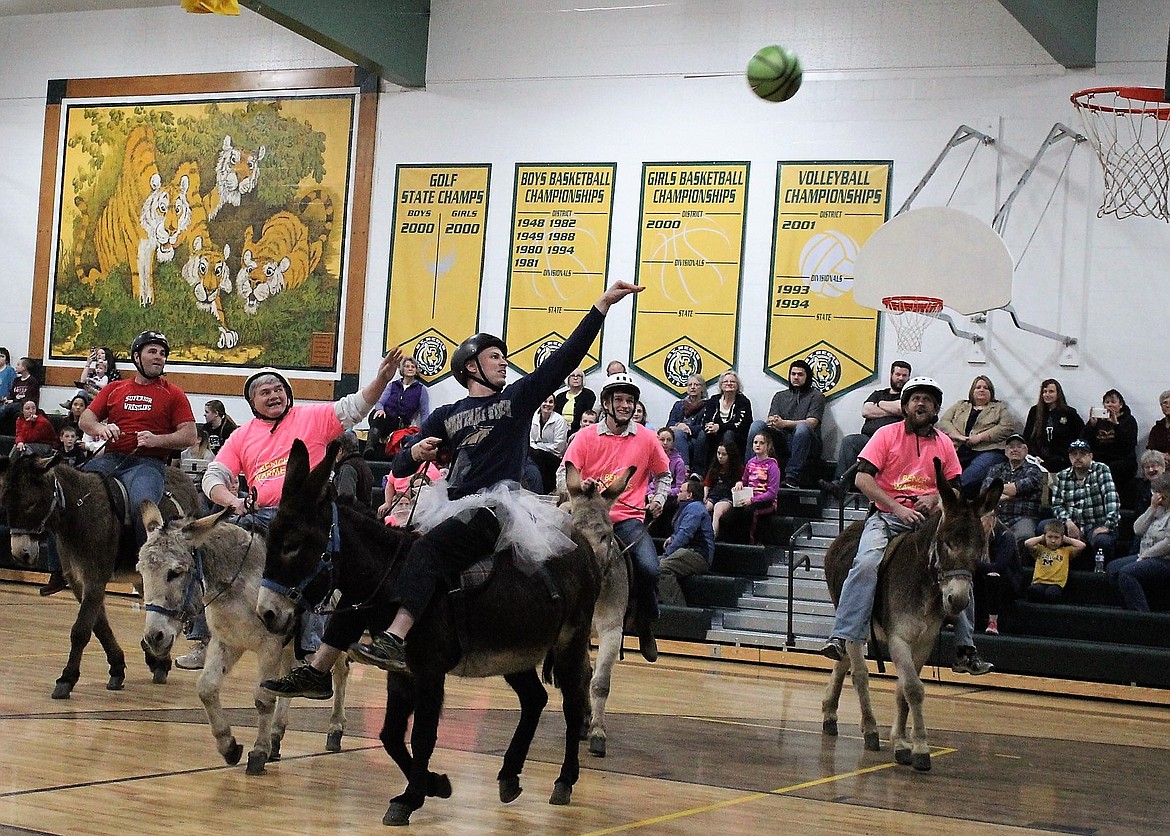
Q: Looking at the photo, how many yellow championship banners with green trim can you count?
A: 4